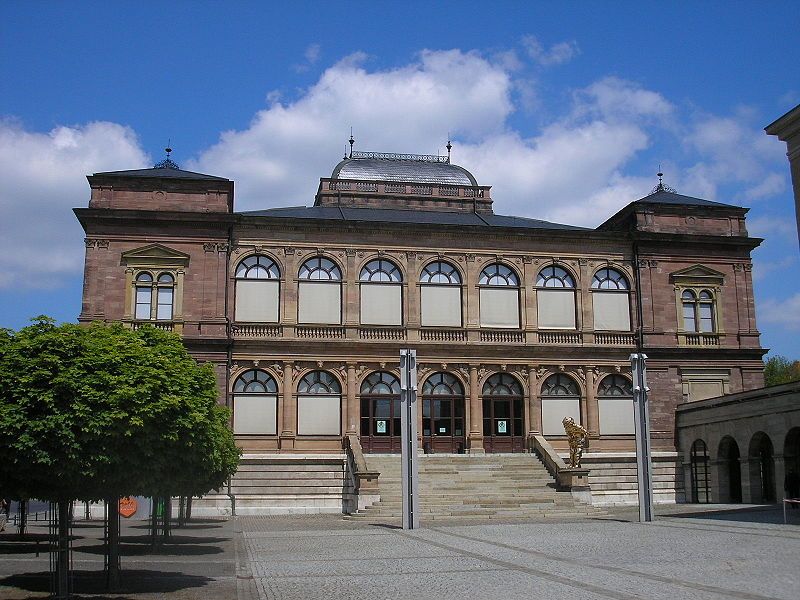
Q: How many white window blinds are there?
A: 11